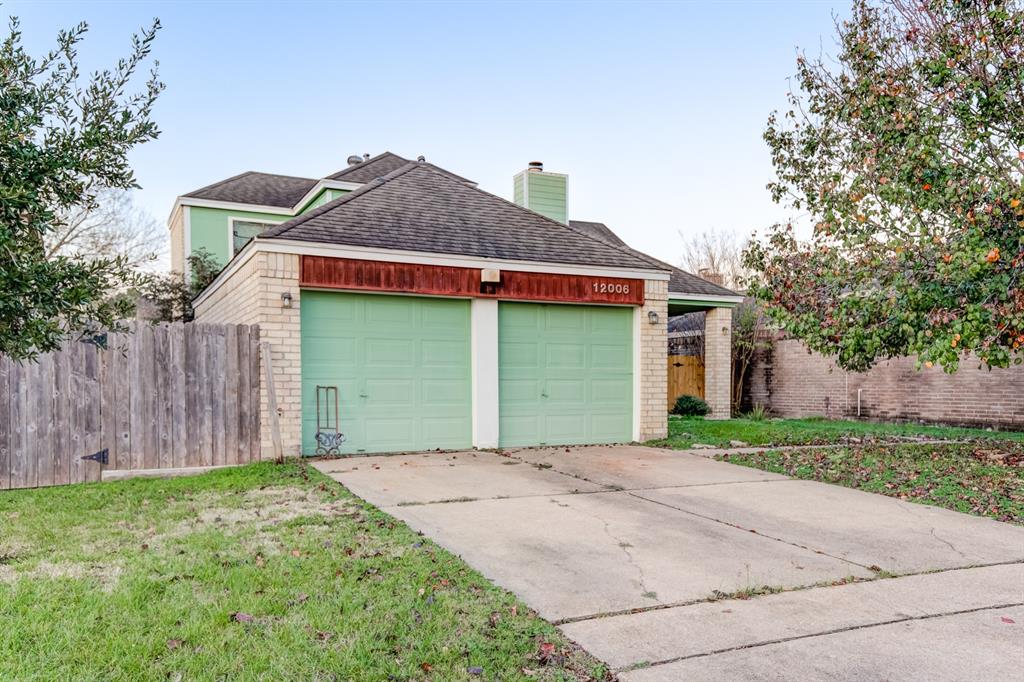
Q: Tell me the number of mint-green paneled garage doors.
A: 2